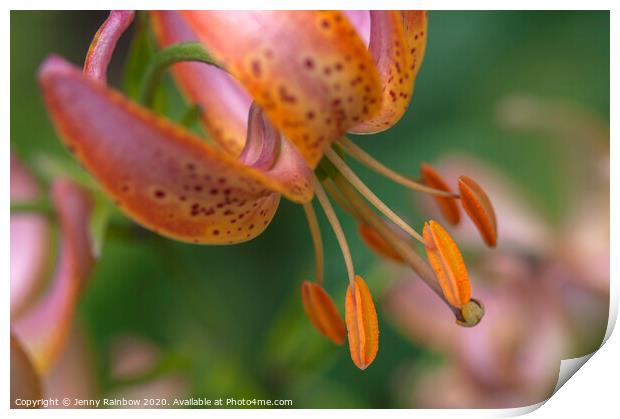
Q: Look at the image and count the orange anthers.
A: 6